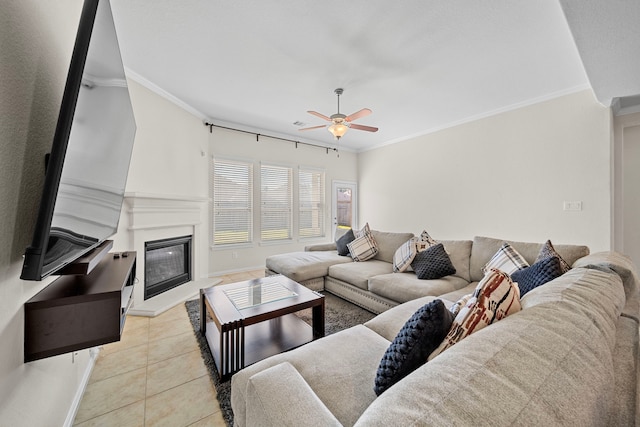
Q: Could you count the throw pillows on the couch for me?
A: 12